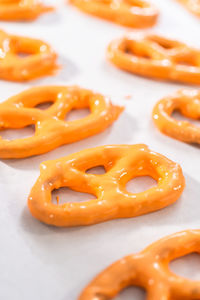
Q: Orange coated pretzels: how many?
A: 9